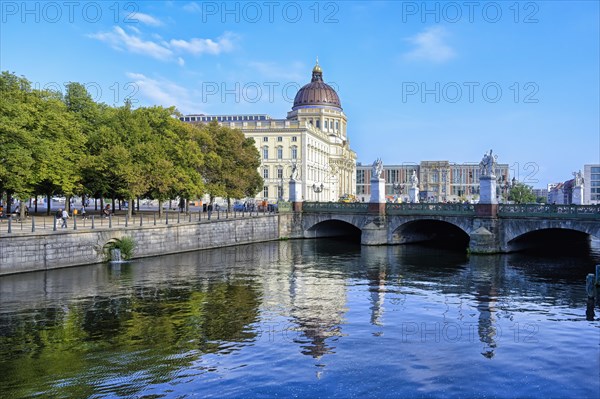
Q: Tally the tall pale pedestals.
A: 5